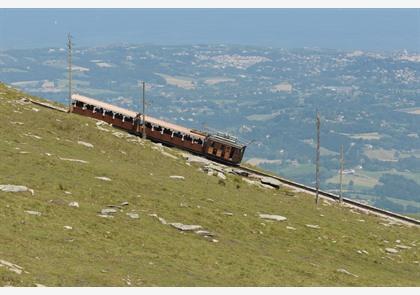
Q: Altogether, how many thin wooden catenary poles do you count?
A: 4